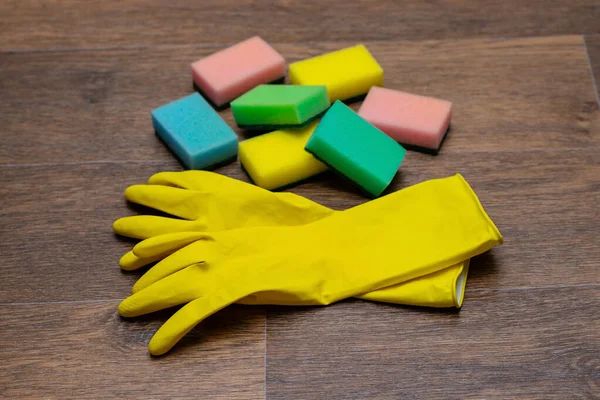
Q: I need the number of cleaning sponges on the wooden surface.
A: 7